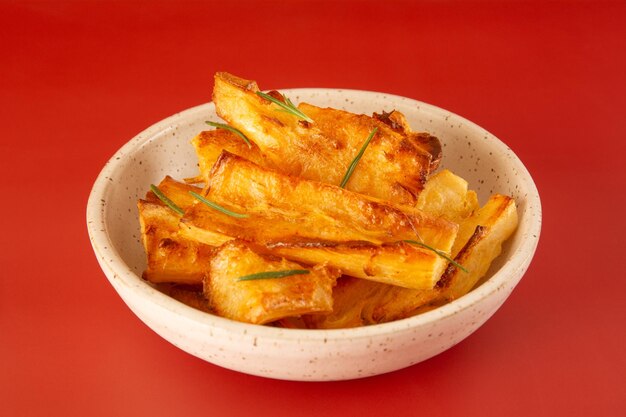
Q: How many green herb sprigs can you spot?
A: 7